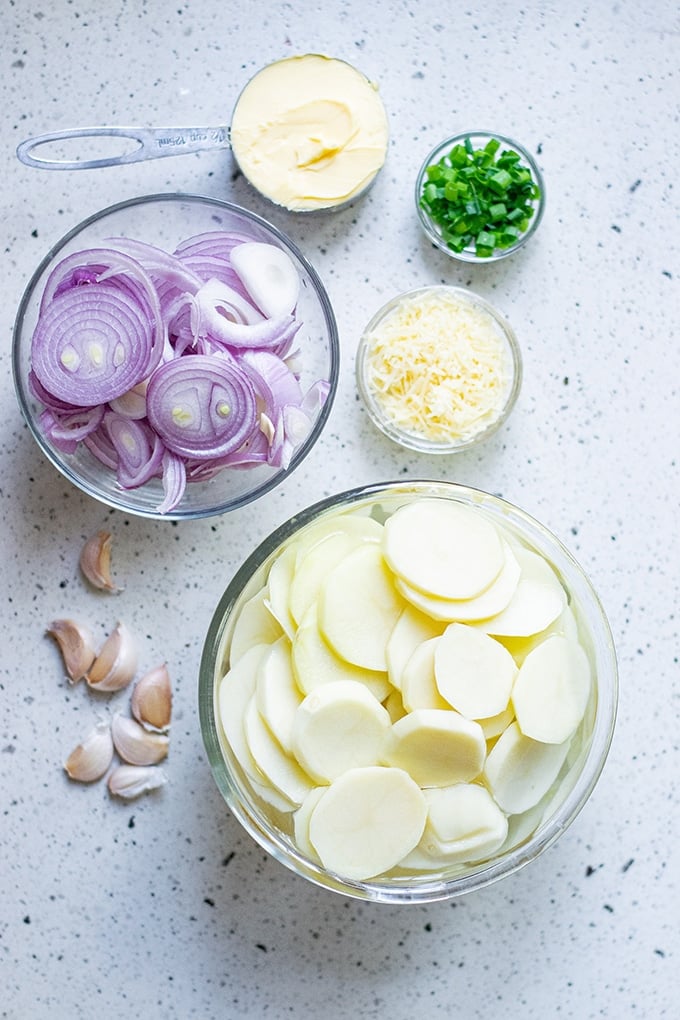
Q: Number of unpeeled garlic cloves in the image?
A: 7